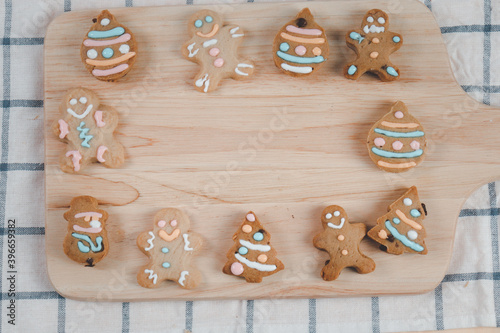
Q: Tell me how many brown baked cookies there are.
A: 11